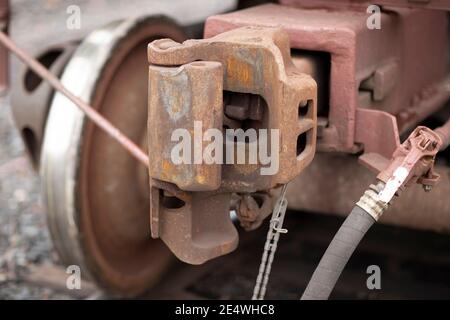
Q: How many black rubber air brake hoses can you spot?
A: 1